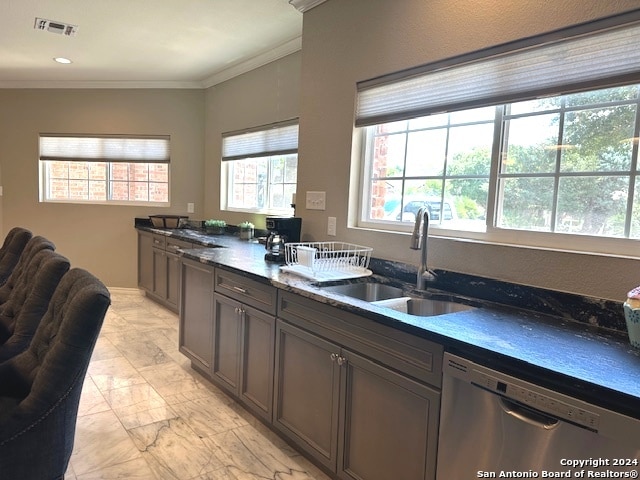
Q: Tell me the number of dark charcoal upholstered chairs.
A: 4